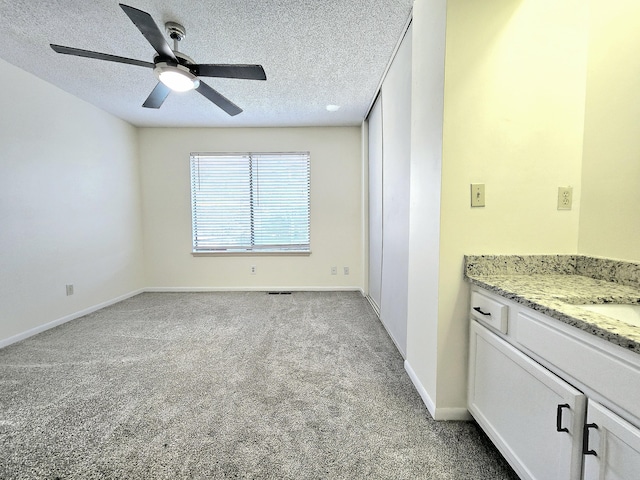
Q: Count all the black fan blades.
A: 5